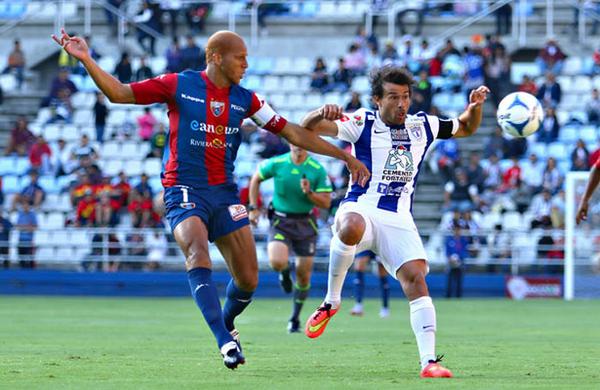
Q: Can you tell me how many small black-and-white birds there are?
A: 0